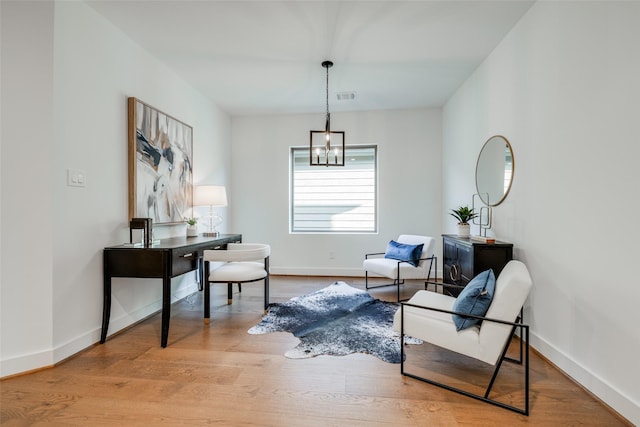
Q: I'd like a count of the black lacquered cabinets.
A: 1